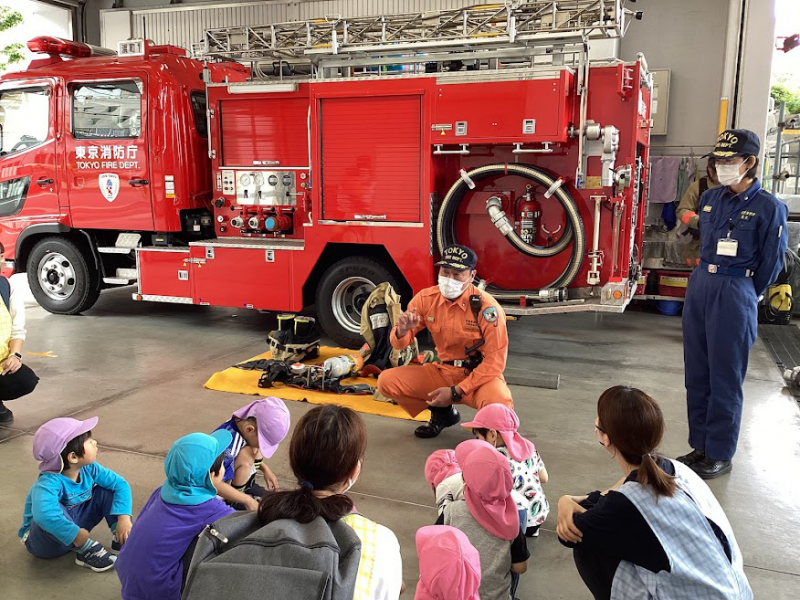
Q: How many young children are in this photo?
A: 7